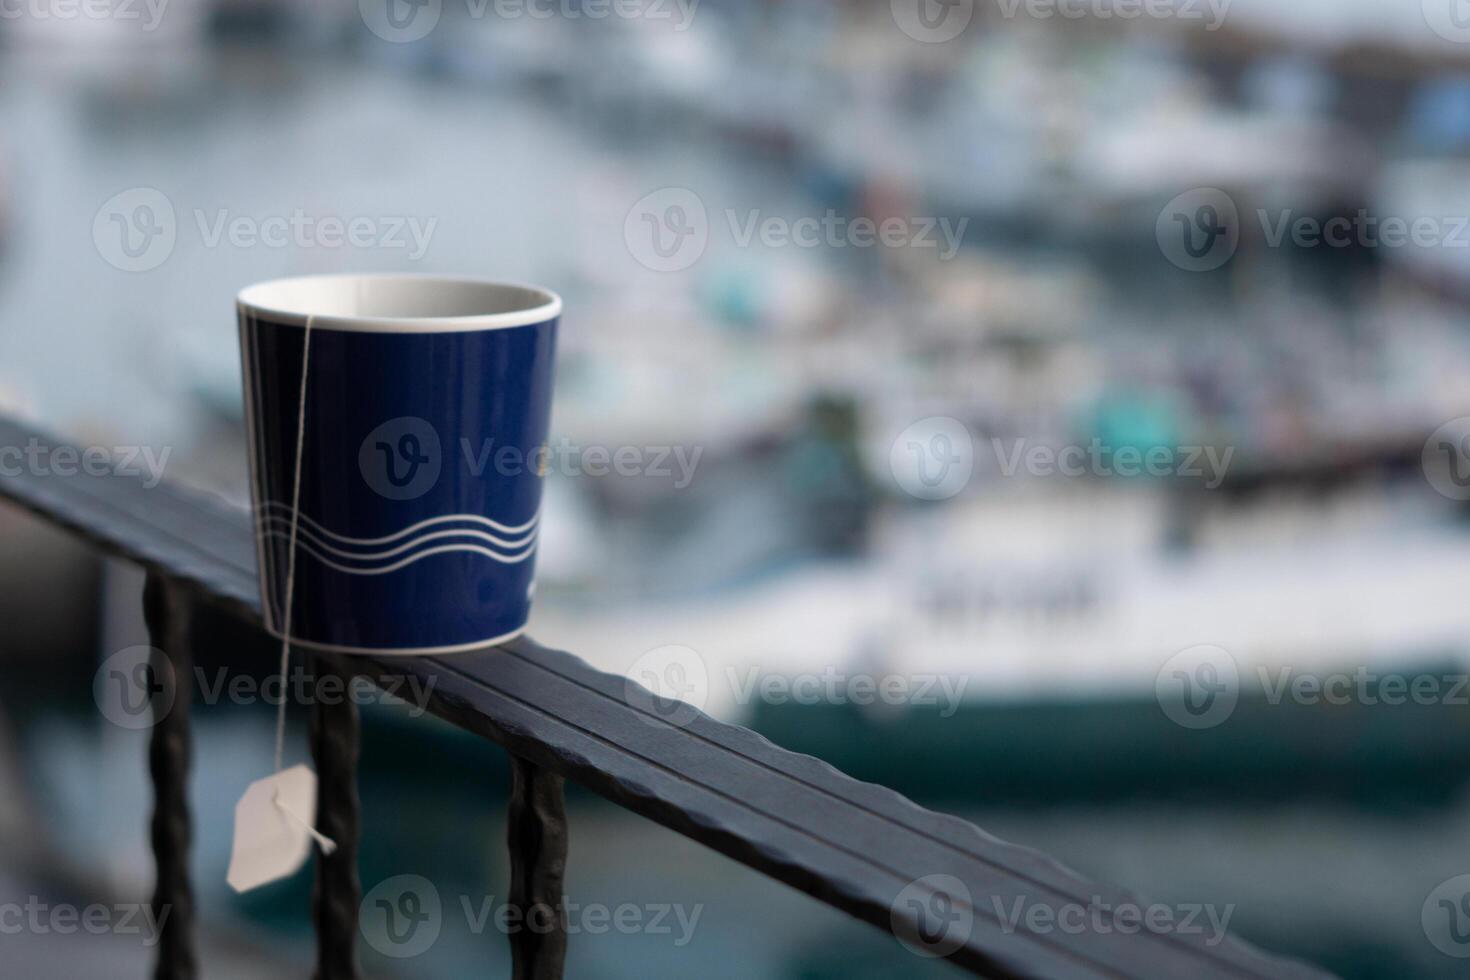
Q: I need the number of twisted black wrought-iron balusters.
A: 3